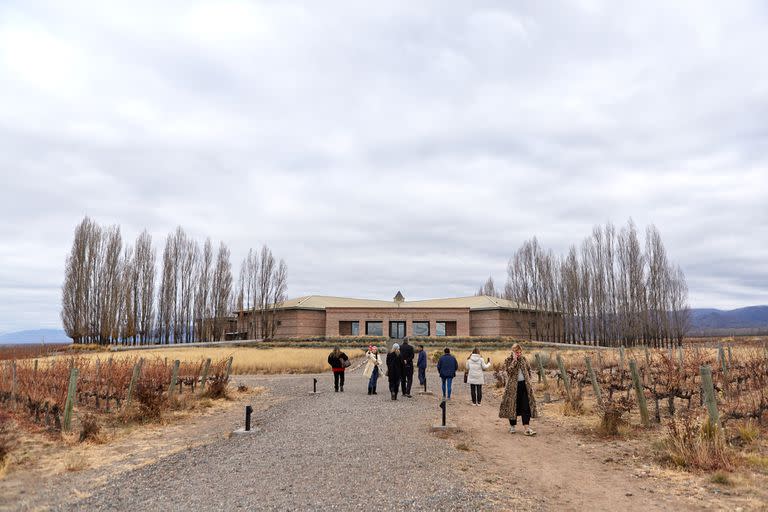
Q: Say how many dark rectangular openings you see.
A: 5